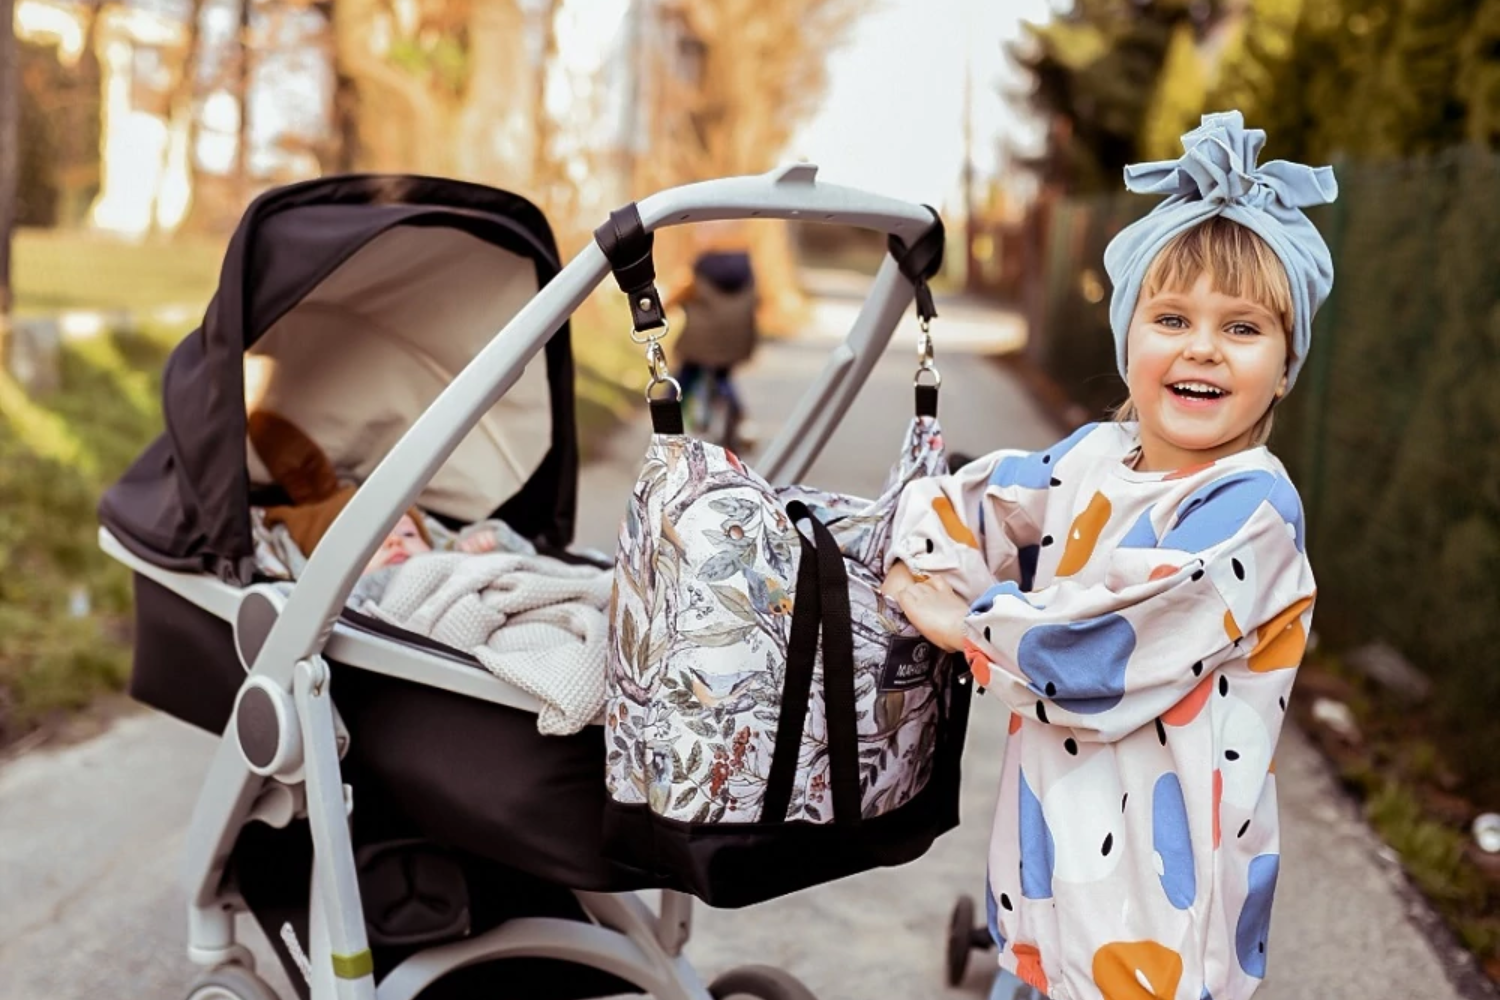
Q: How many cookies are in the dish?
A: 0